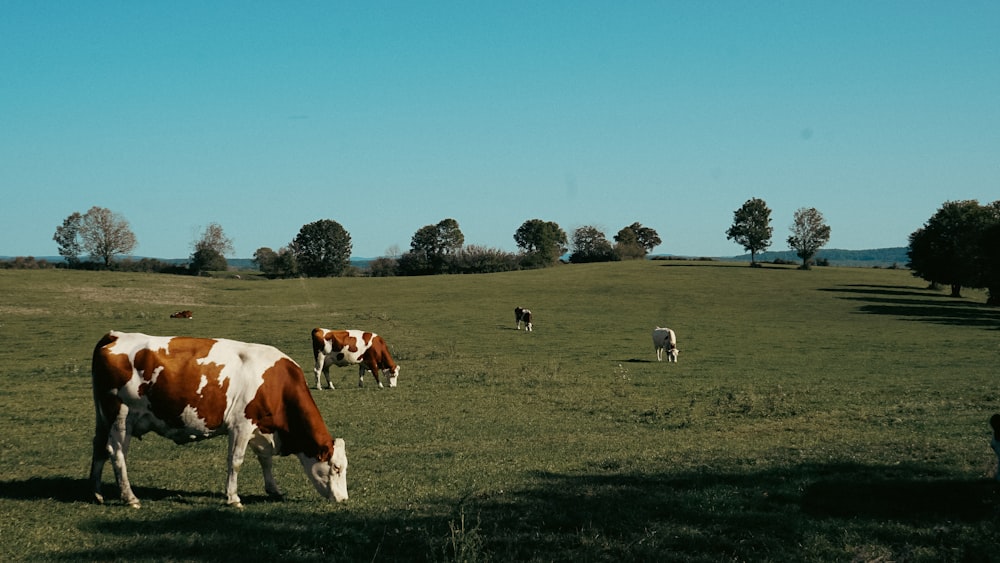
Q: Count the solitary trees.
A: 2